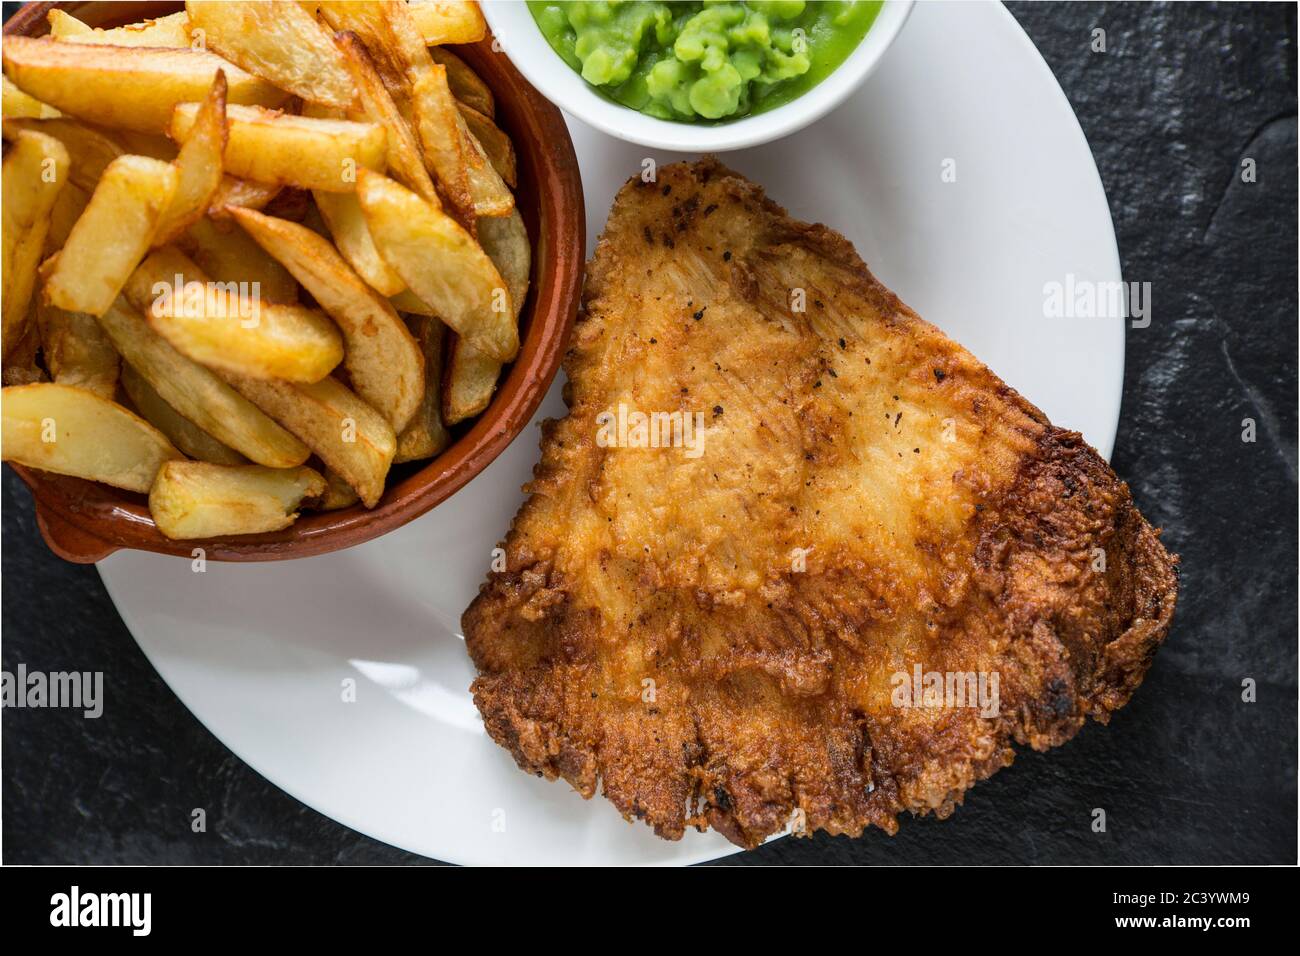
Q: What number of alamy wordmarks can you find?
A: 6